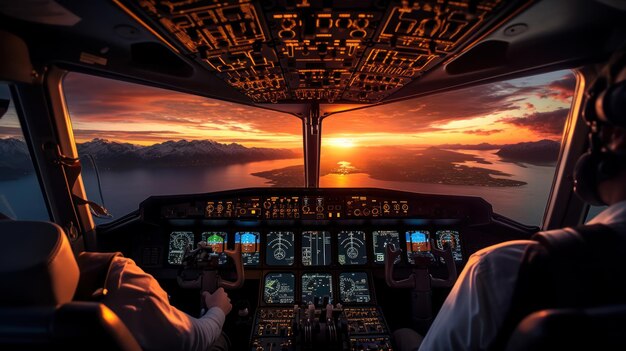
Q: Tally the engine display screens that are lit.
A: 12